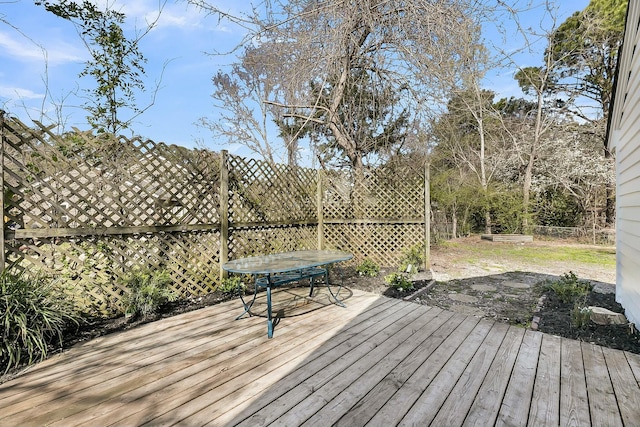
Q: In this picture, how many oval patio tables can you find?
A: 1